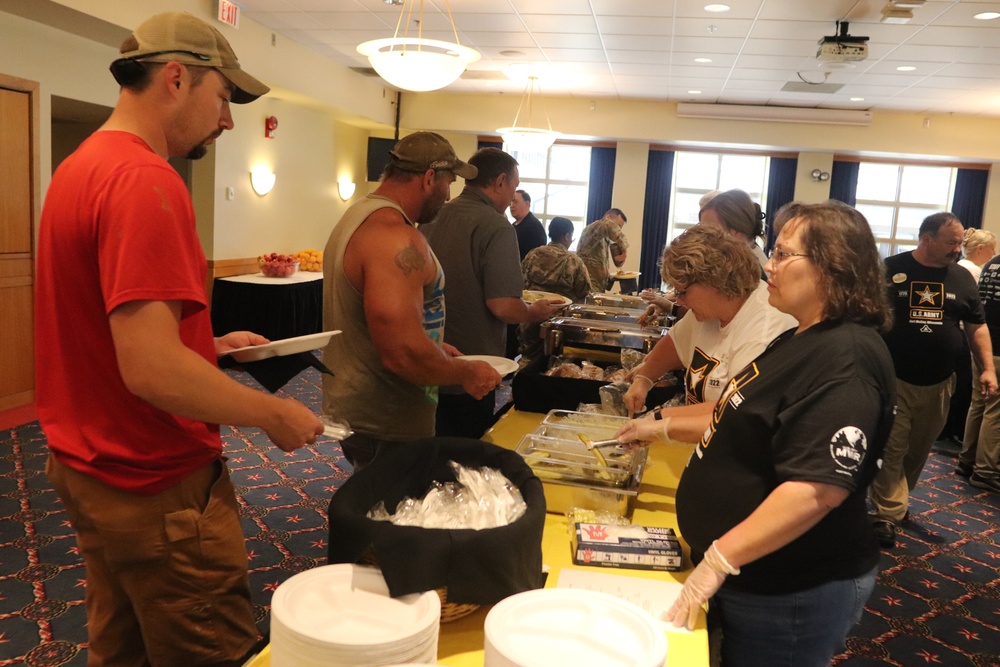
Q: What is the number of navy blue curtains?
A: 6